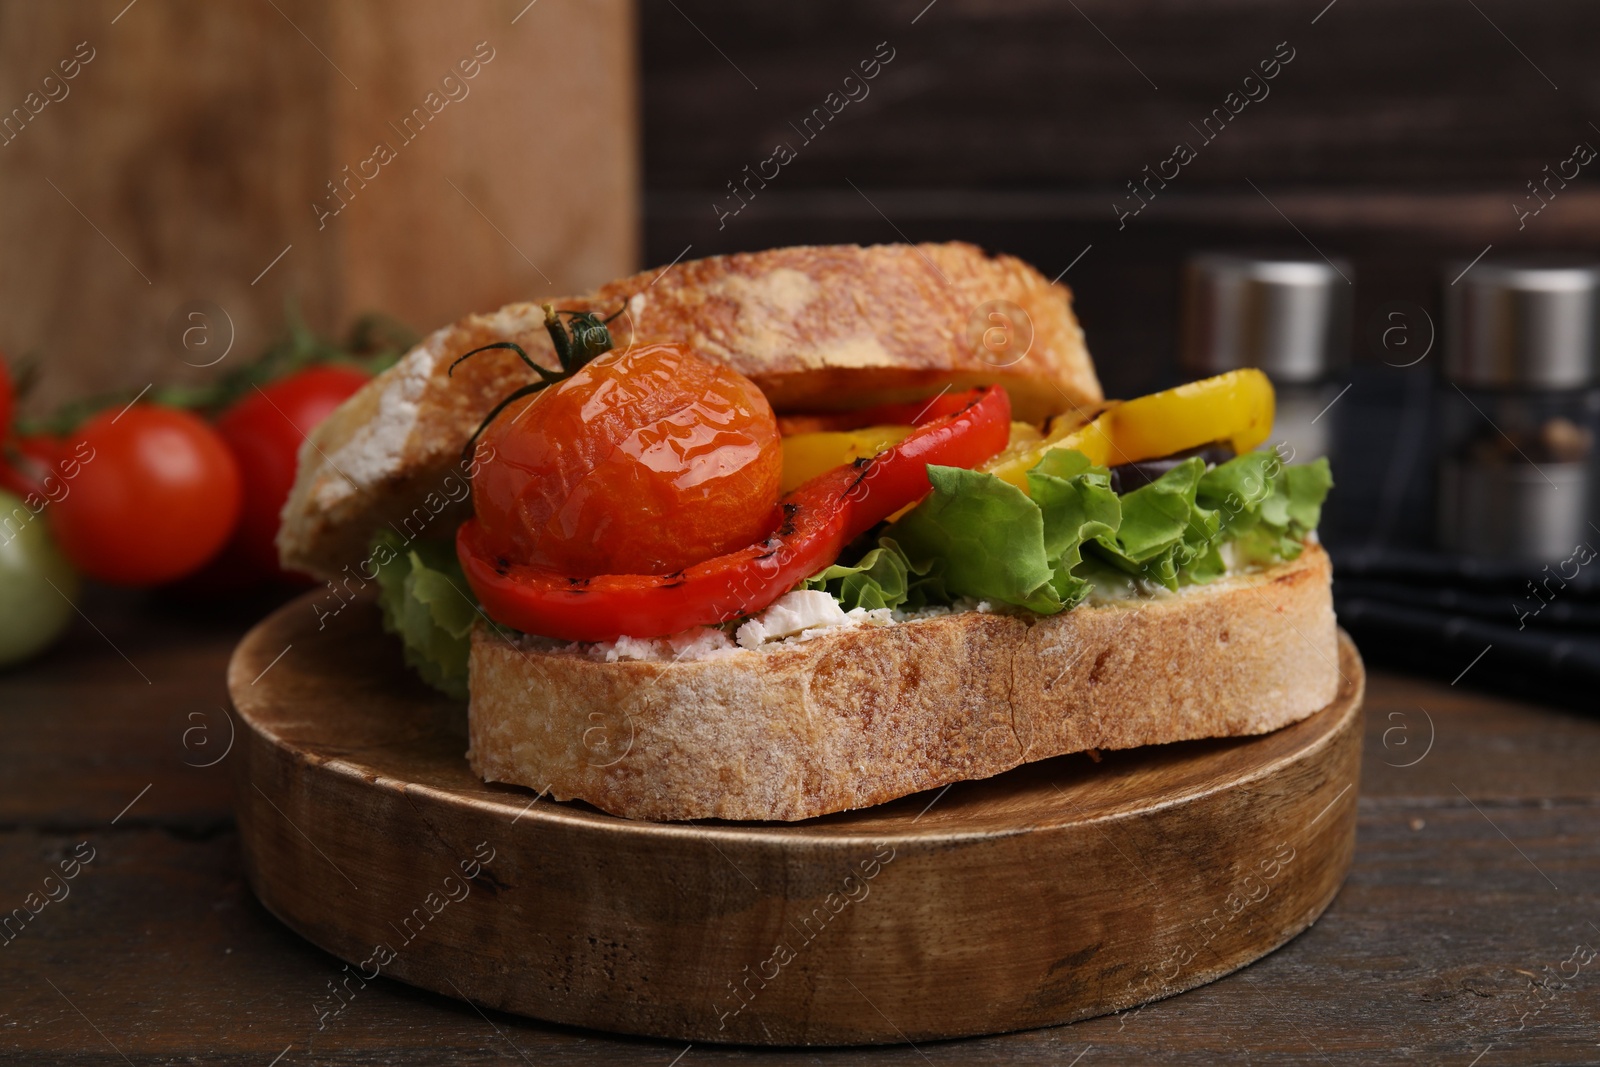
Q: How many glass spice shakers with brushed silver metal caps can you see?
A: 2